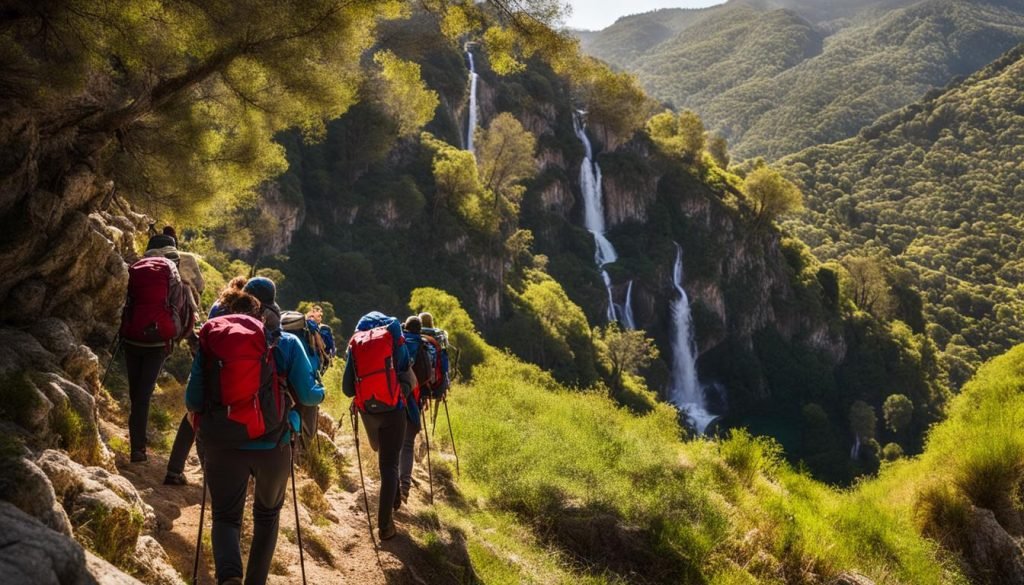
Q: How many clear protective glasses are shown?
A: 0